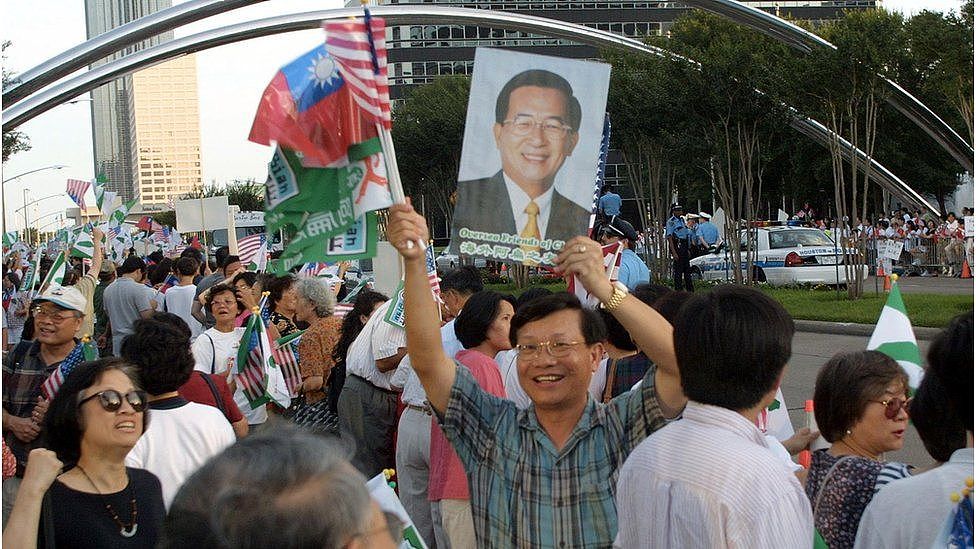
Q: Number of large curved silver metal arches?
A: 2